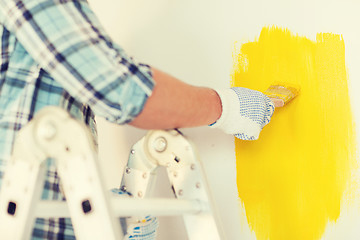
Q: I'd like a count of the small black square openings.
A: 2